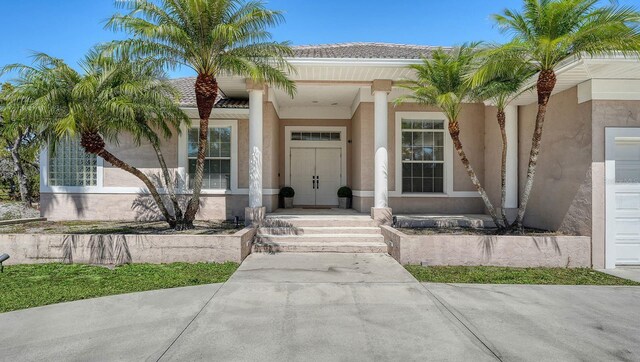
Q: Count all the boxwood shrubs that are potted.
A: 2